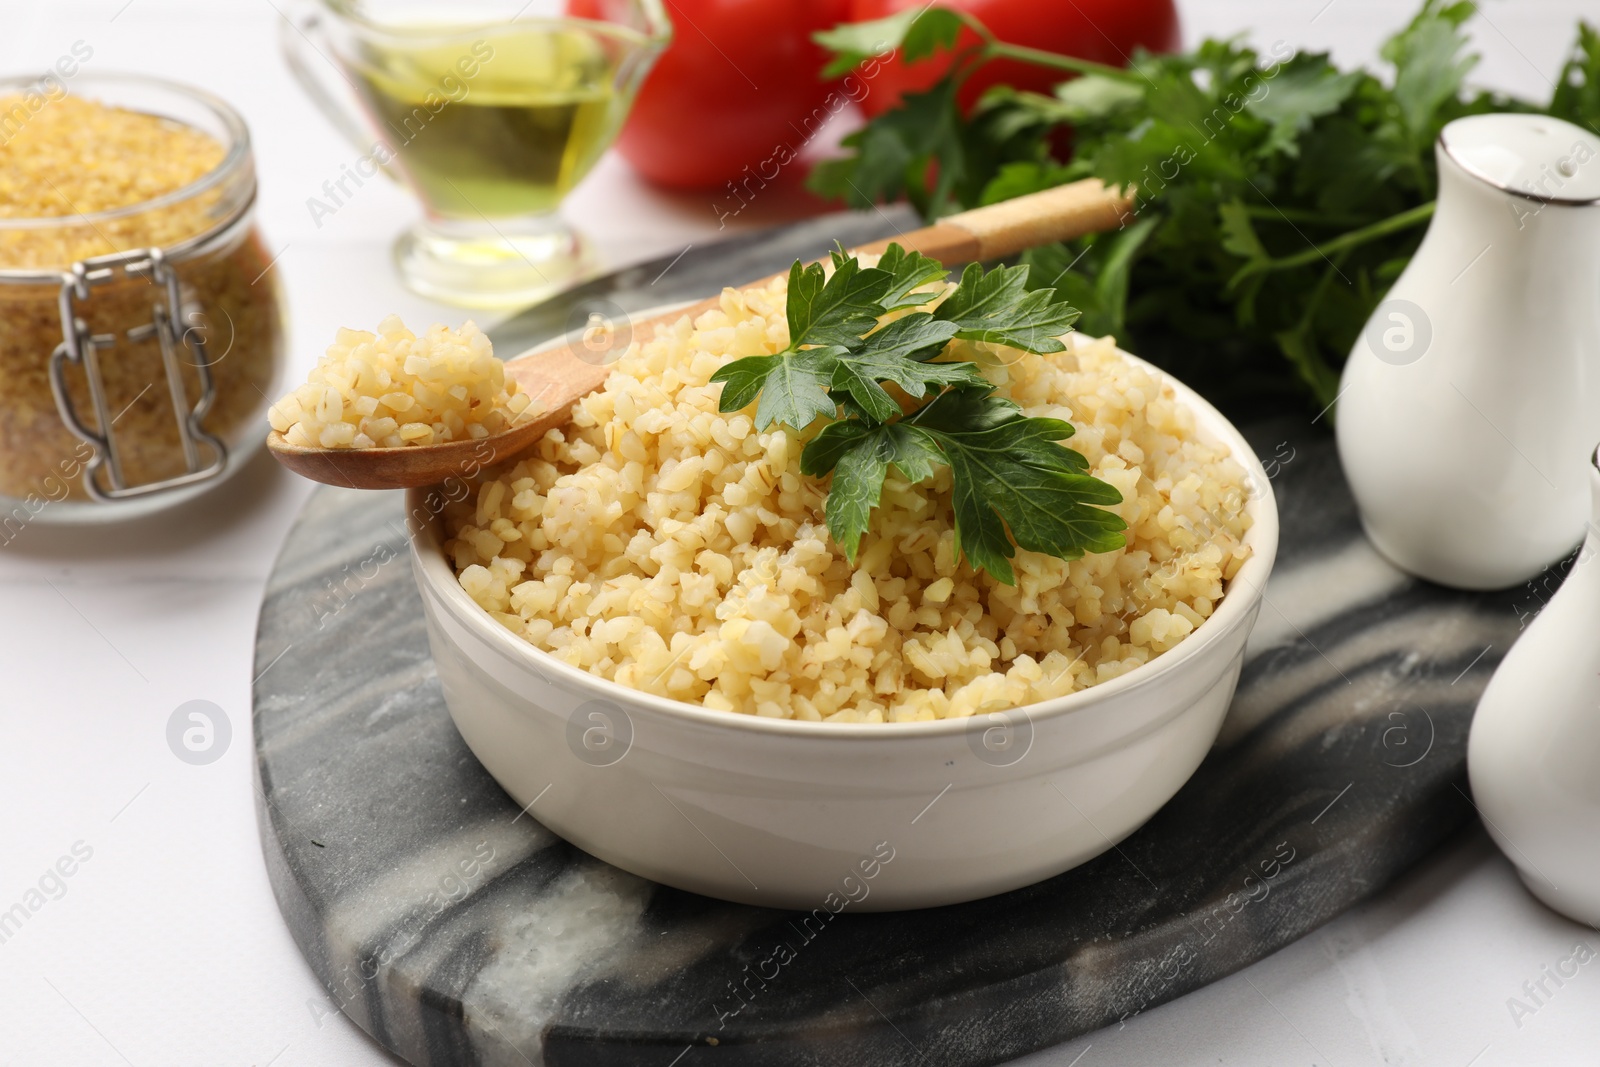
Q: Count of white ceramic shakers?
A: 2